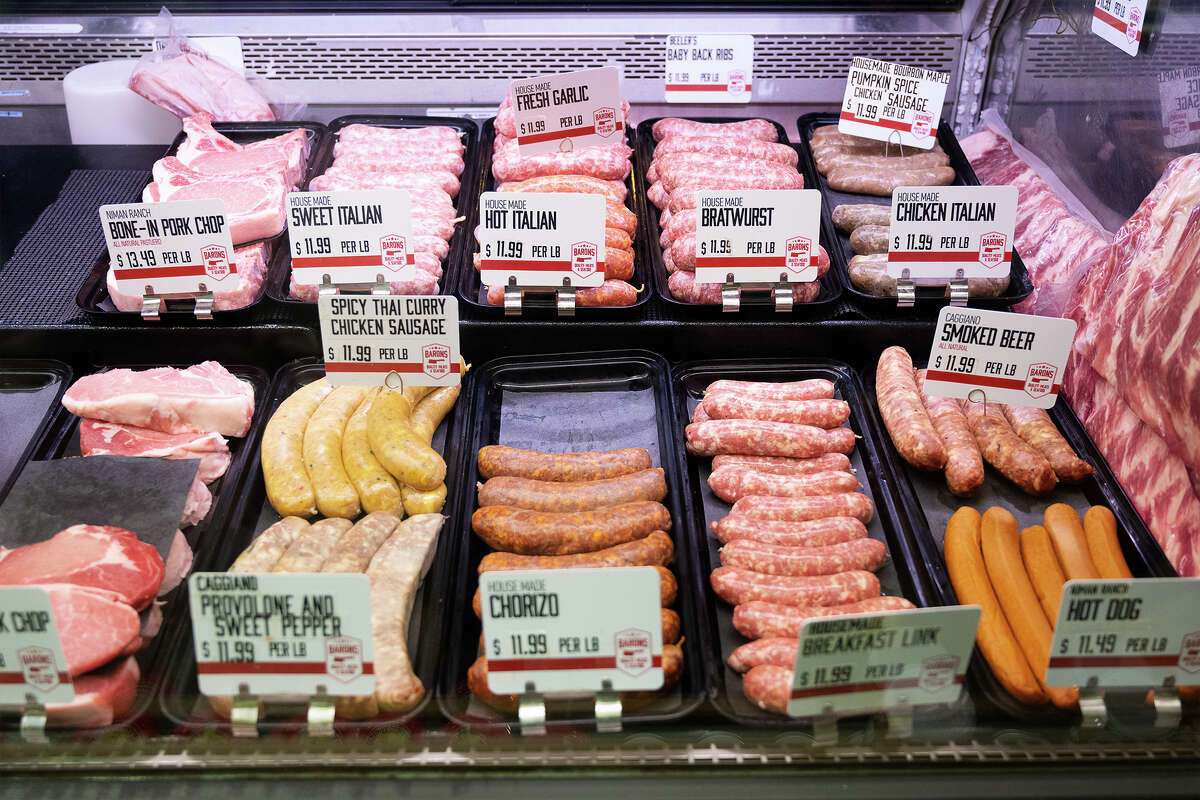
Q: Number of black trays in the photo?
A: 11